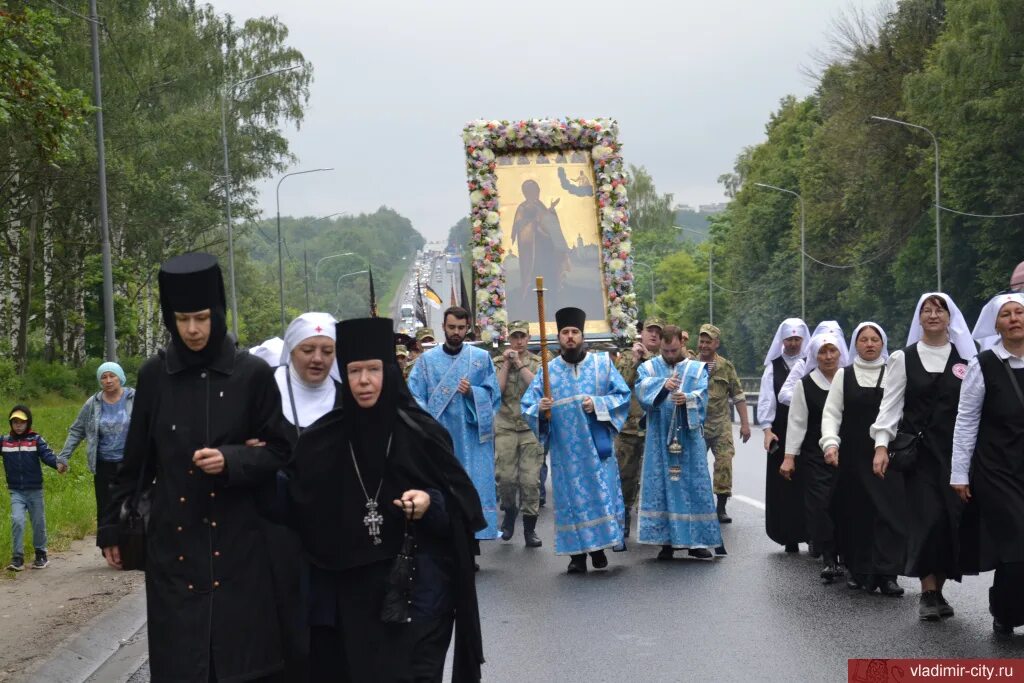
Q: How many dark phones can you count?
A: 1